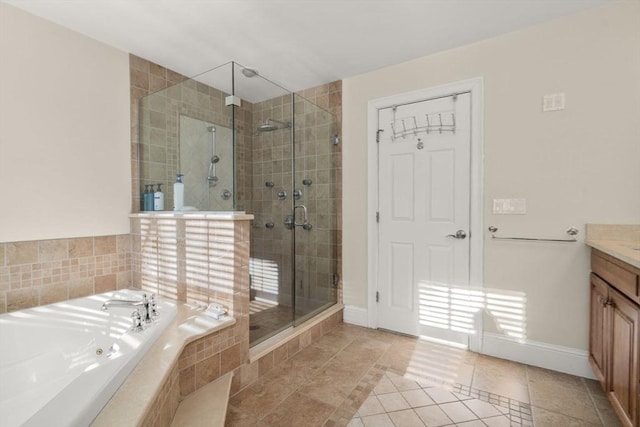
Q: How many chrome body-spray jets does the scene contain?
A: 4